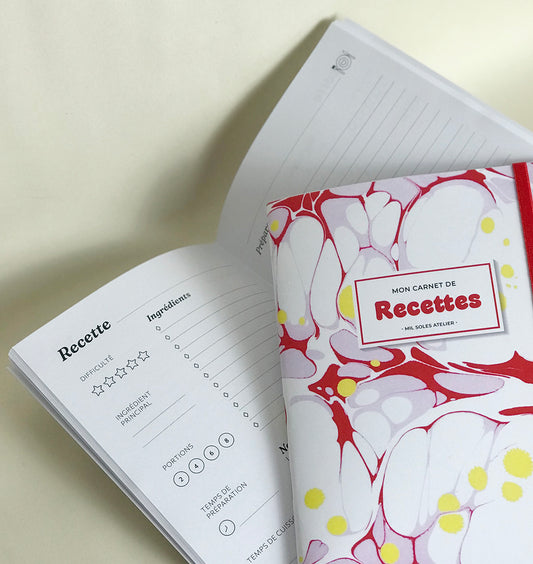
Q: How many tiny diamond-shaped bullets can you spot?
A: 11